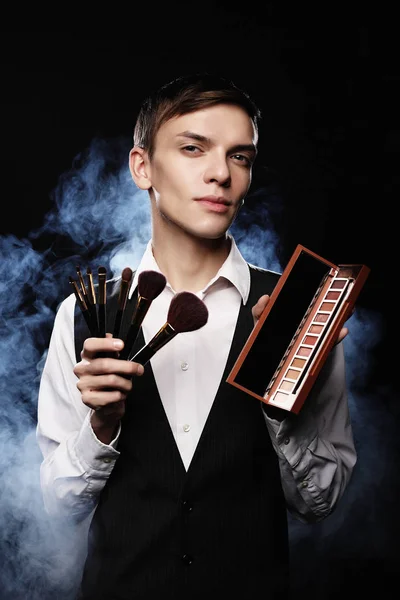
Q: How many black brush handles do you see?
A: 7